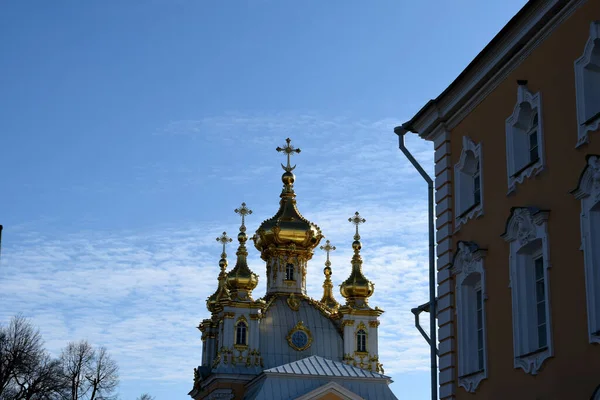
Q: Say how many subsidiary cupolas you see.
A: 4